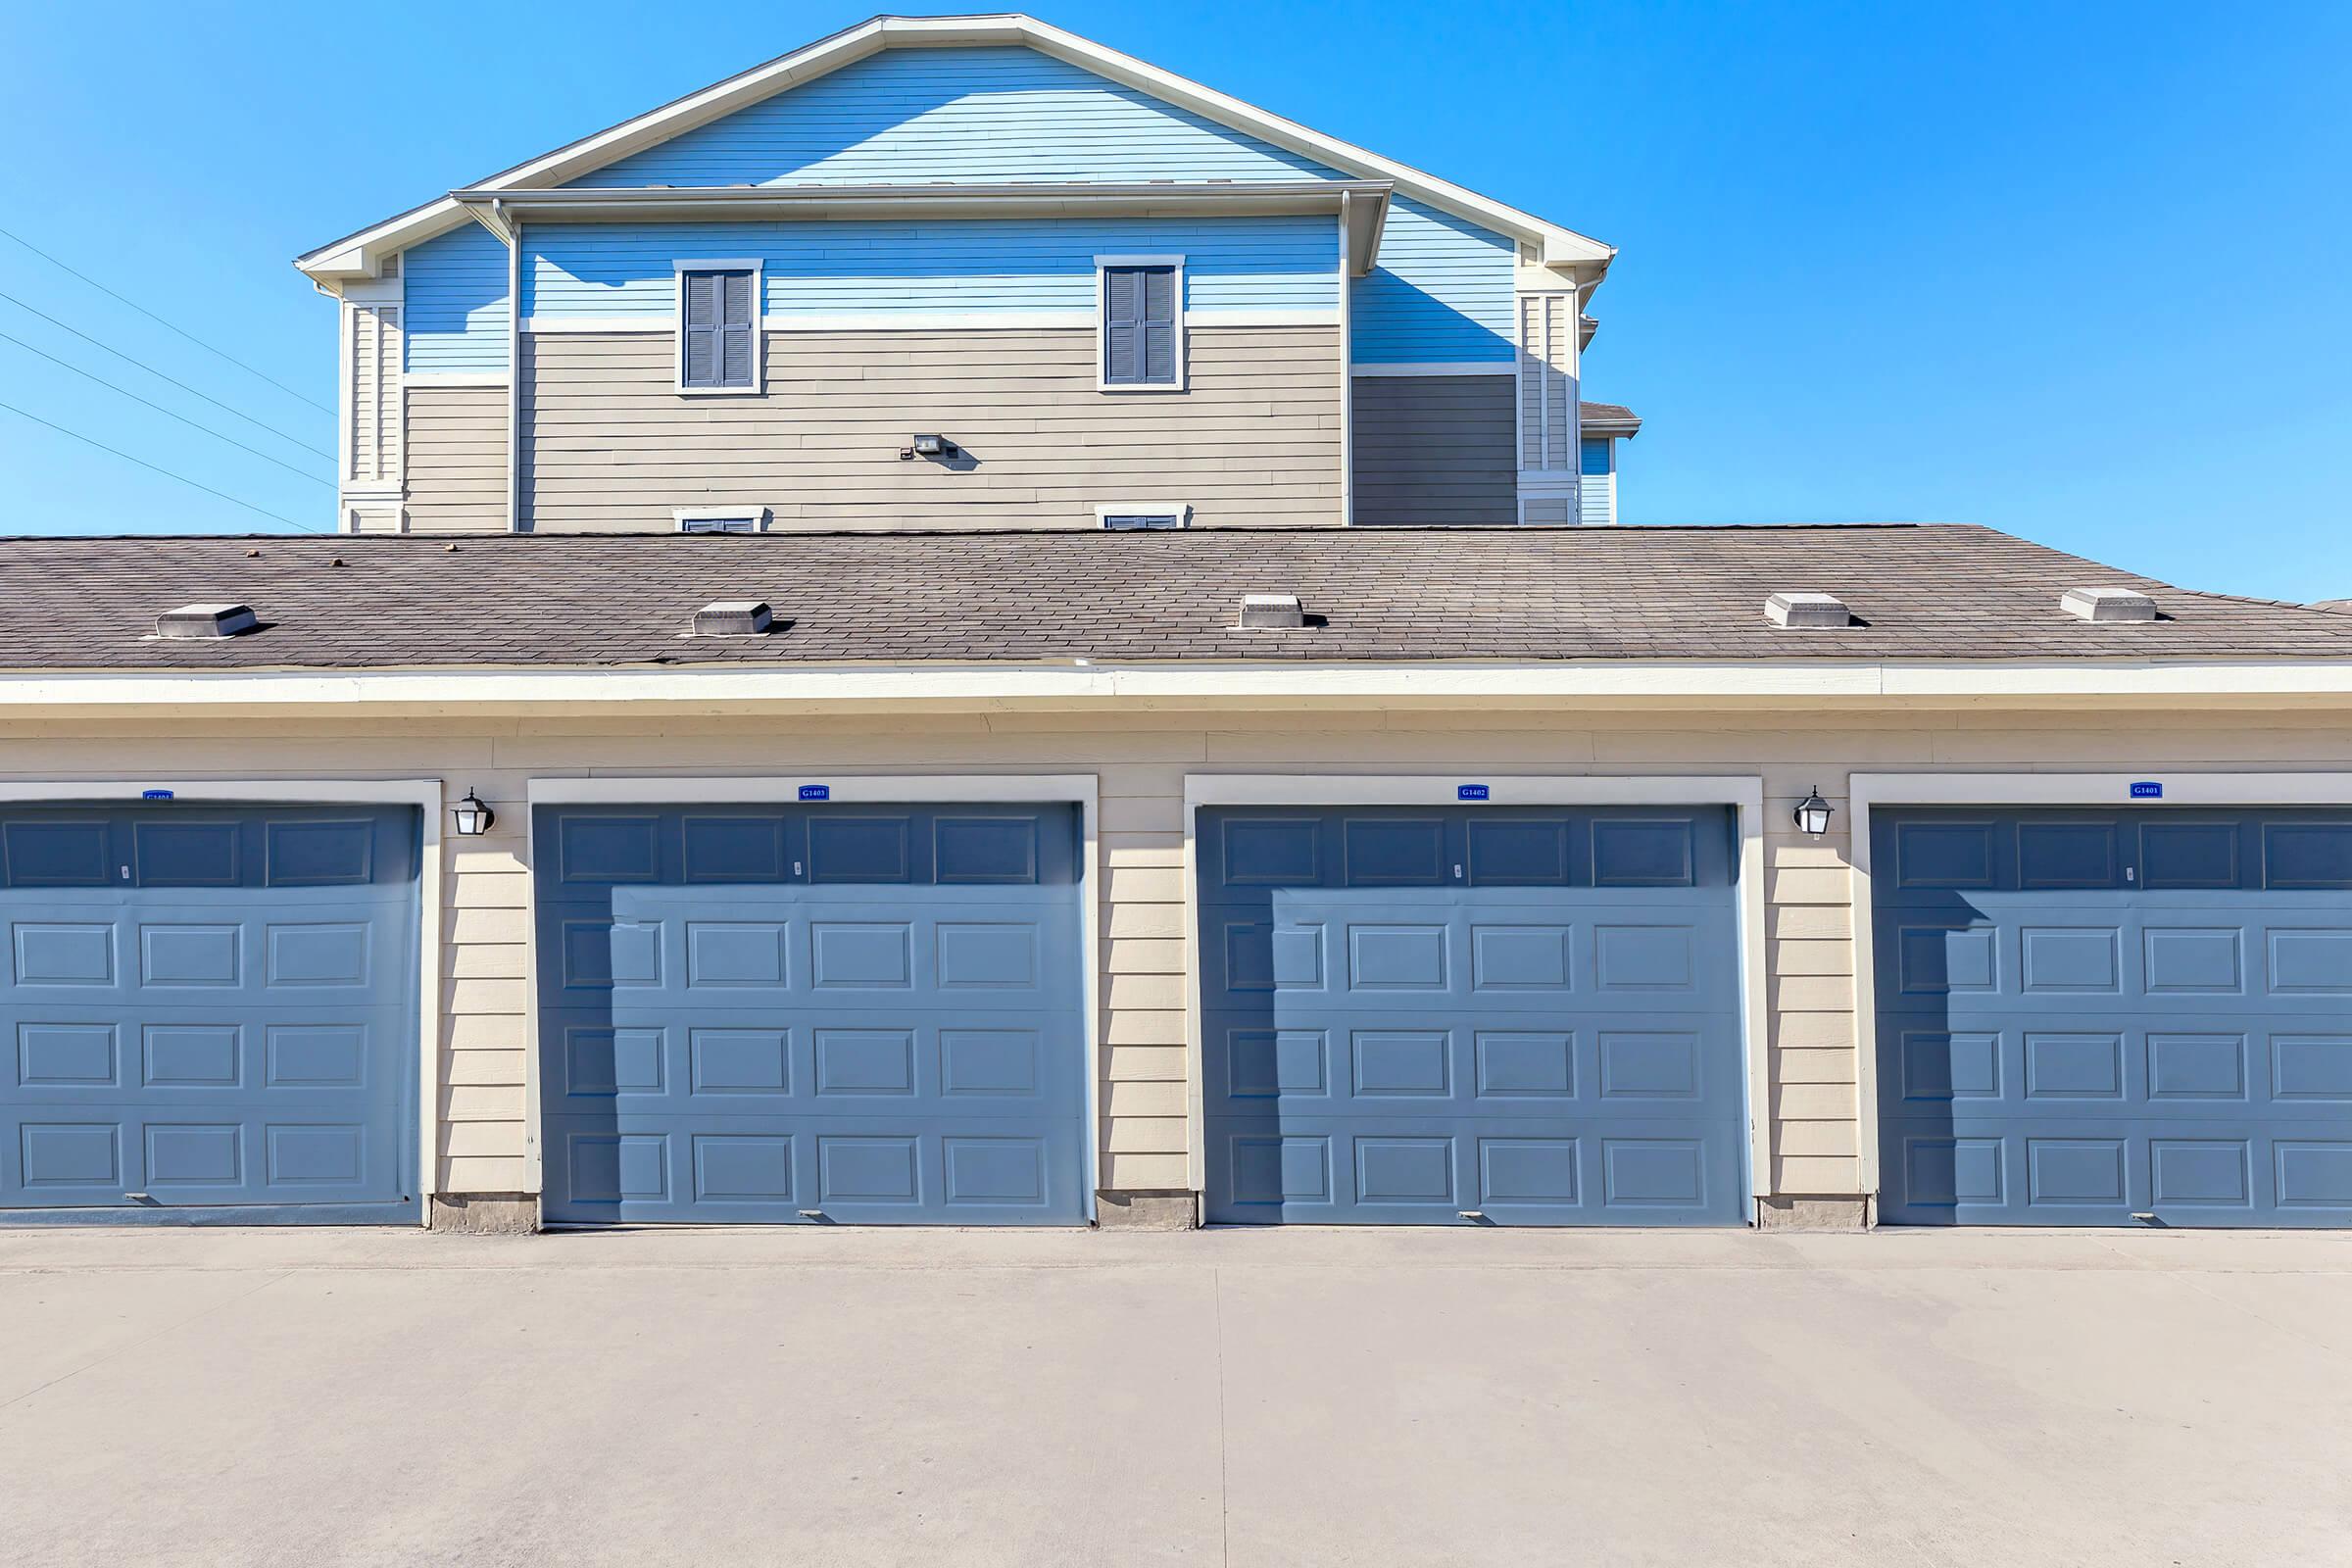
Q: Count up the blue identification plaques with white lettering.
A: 4